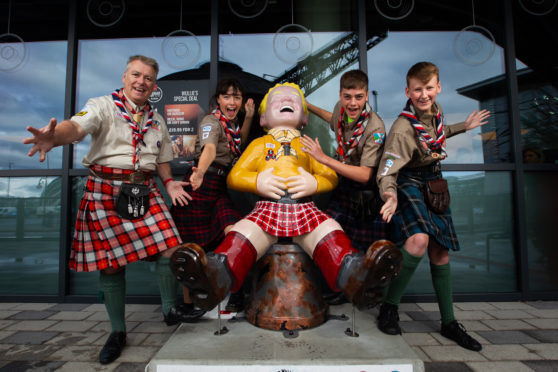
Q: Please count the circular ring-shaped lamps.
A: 8